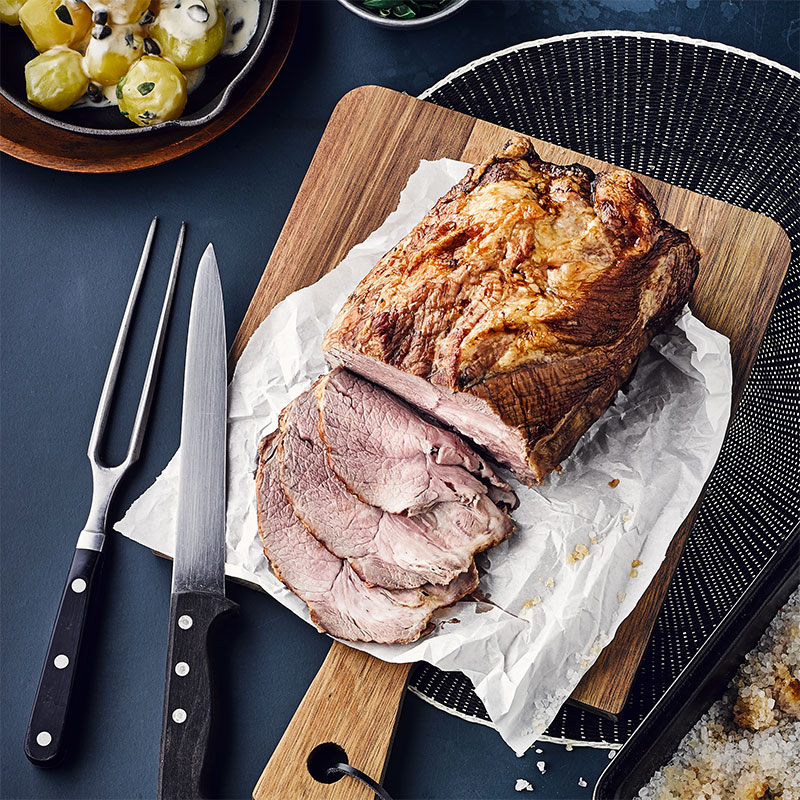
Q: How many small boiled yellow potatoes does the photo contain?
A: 7